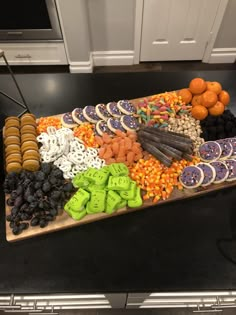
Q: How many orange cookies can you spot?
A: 12